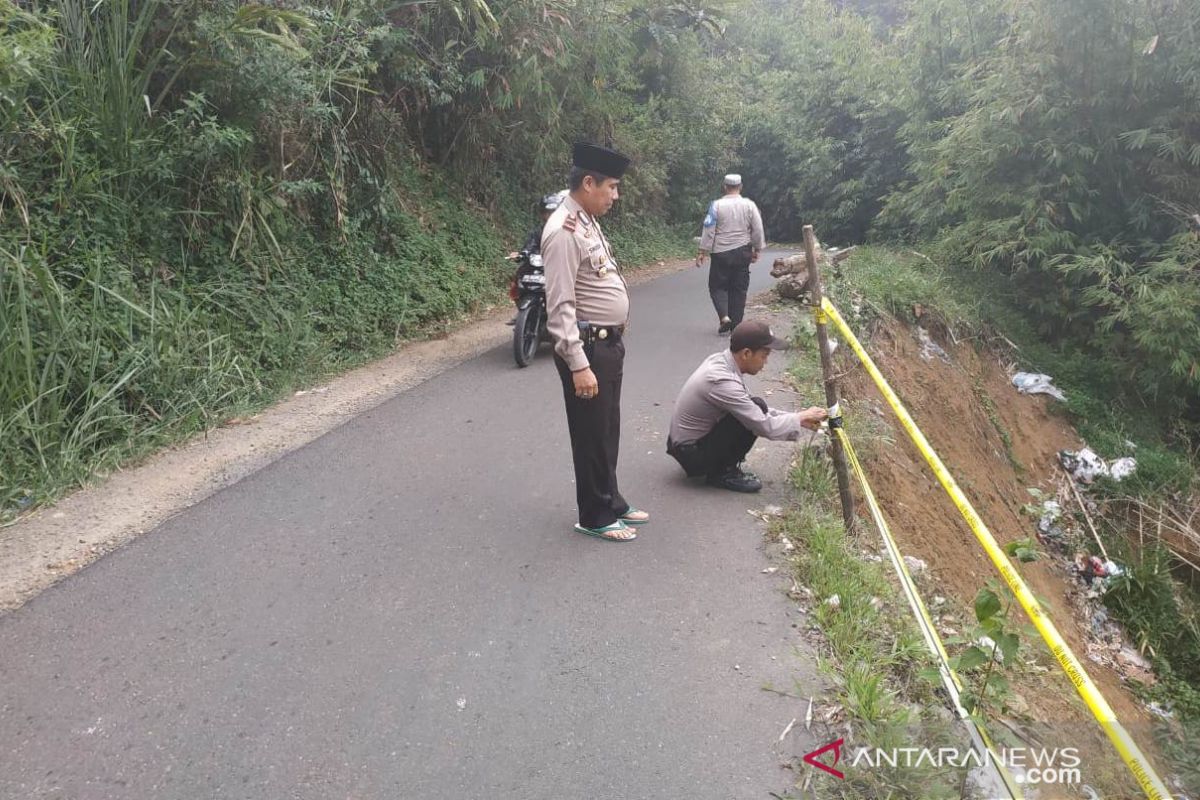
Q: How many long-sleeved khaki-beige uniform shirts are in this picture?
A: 3